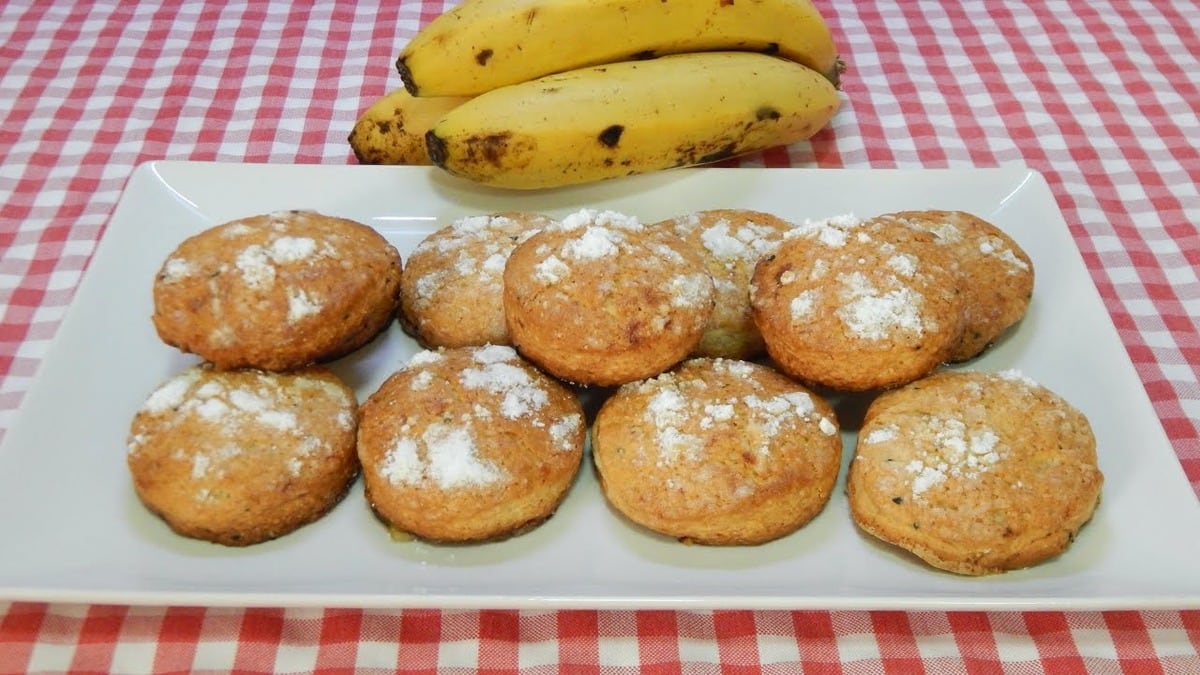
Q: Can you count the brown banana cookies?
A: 10